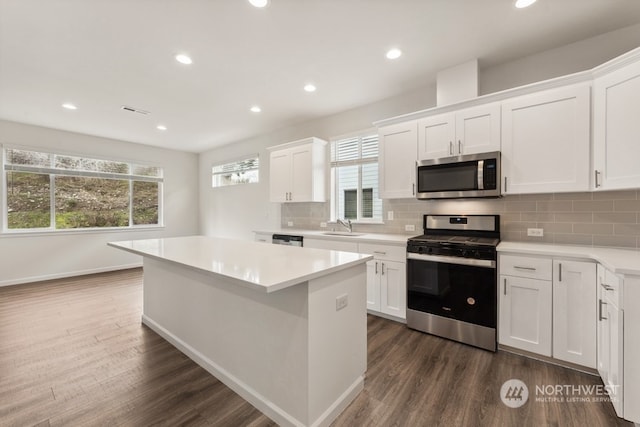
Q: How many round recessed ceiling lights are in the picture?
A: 8